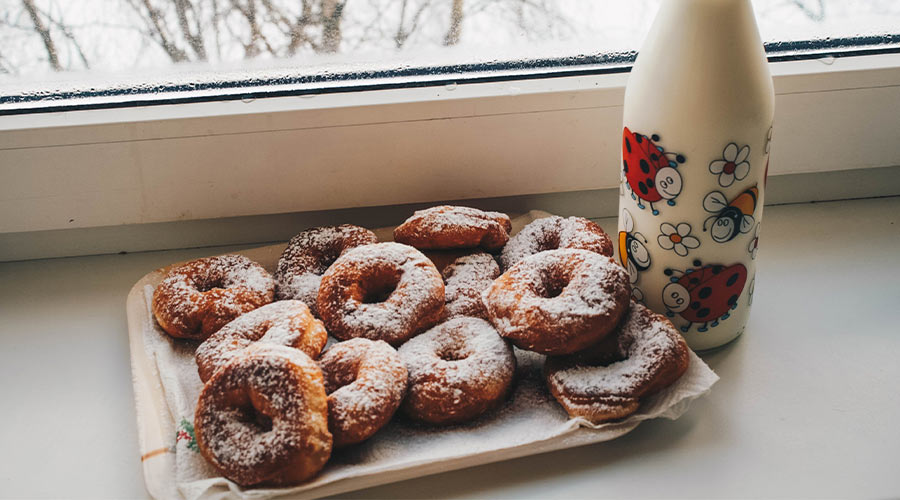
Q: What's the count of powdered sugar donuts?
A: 12